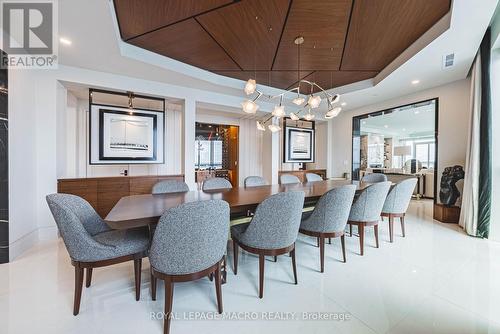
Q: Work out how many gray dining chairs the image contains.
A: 12